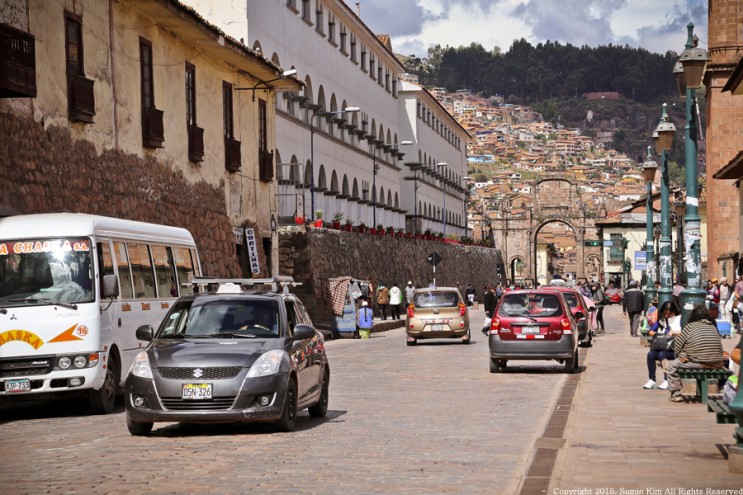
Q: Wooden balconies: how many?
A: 6